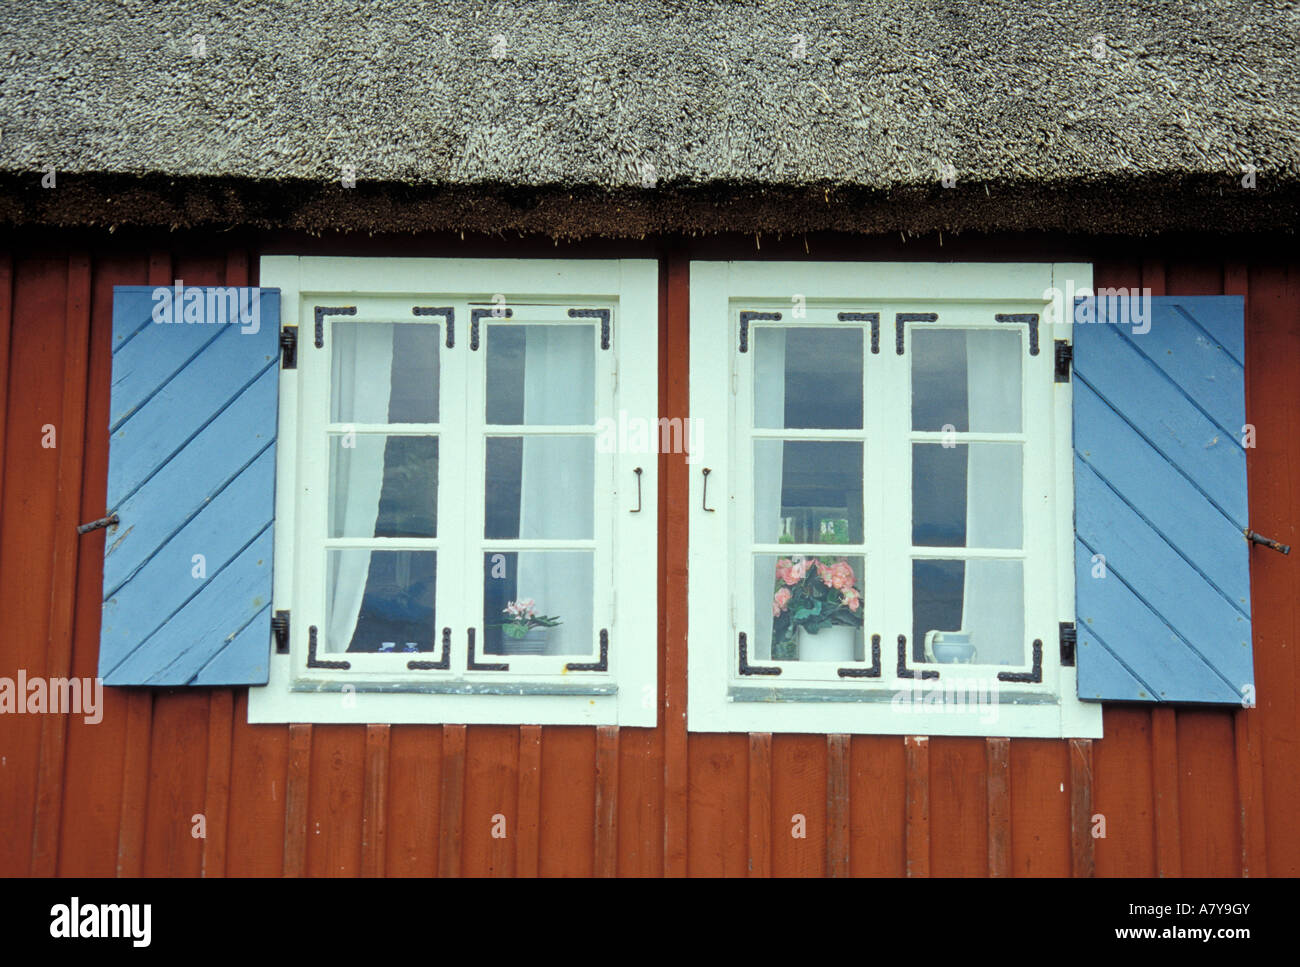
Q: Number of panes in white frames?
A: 12